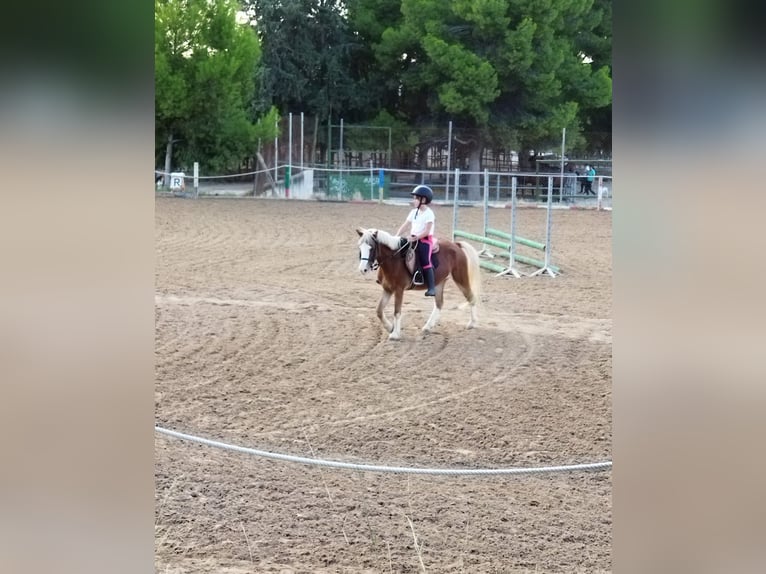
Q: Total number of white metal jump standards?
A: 4